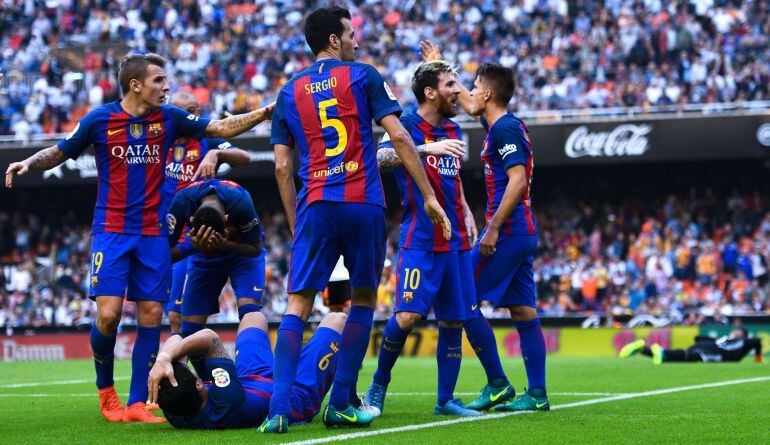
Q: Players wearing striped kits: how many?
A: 7